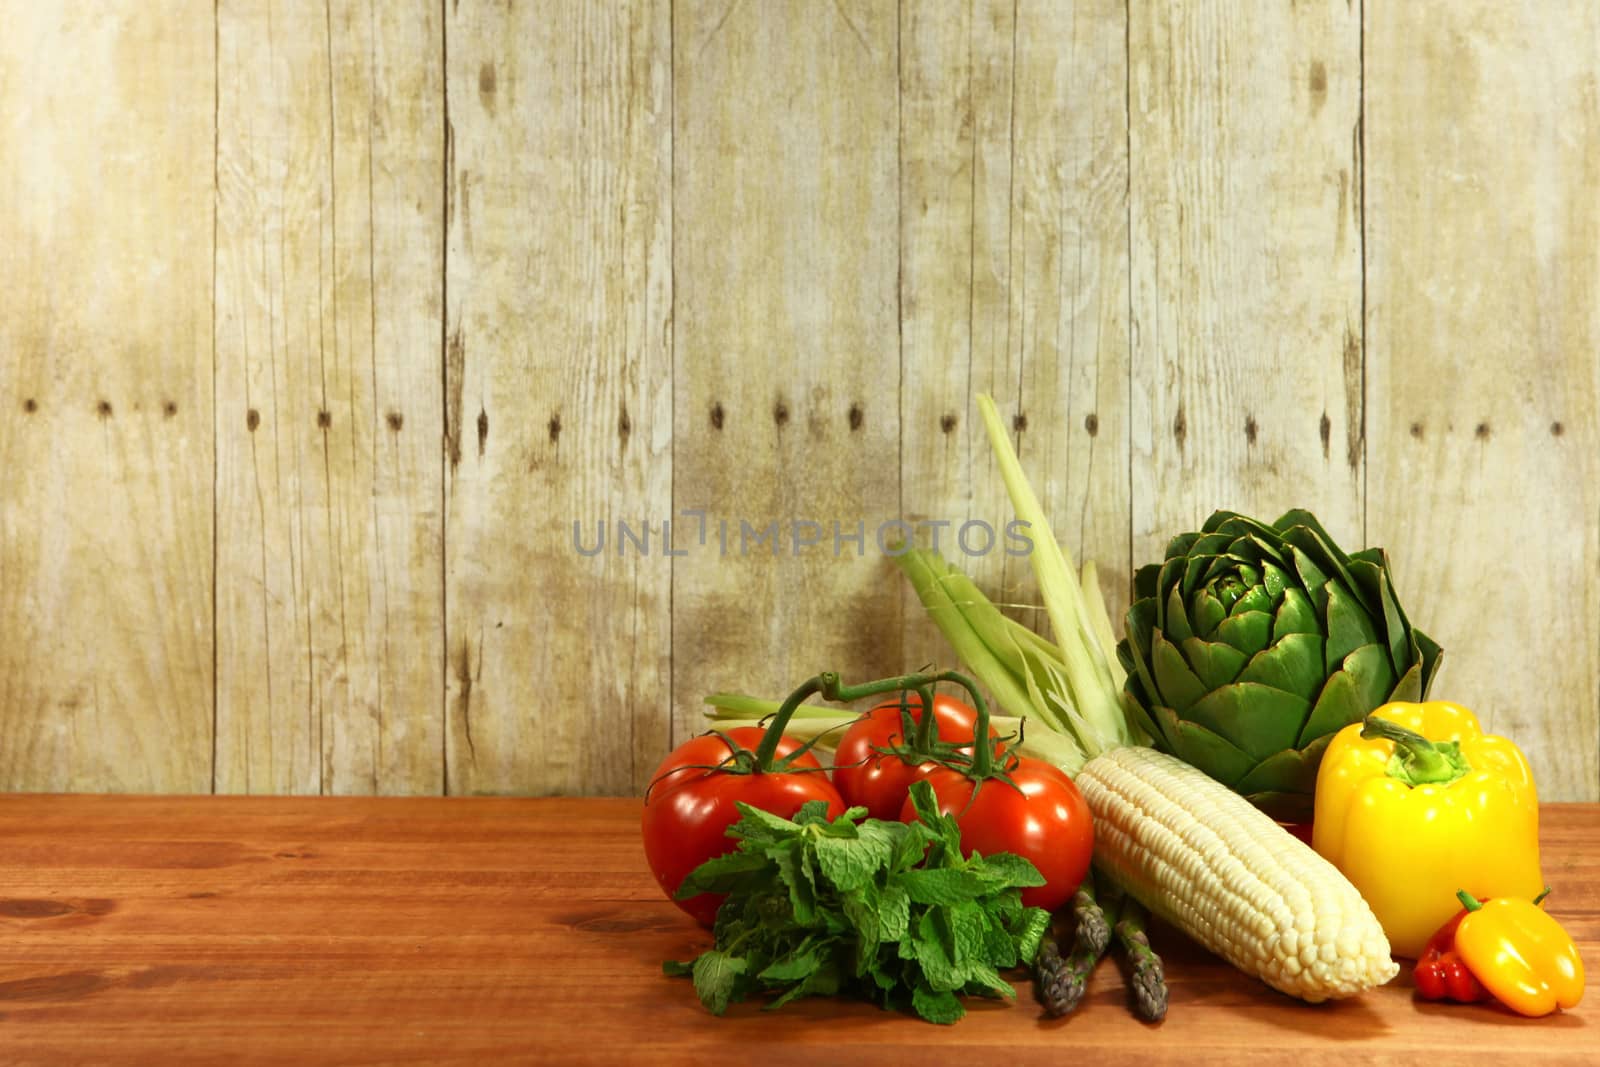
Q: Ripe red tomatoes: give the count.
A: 3